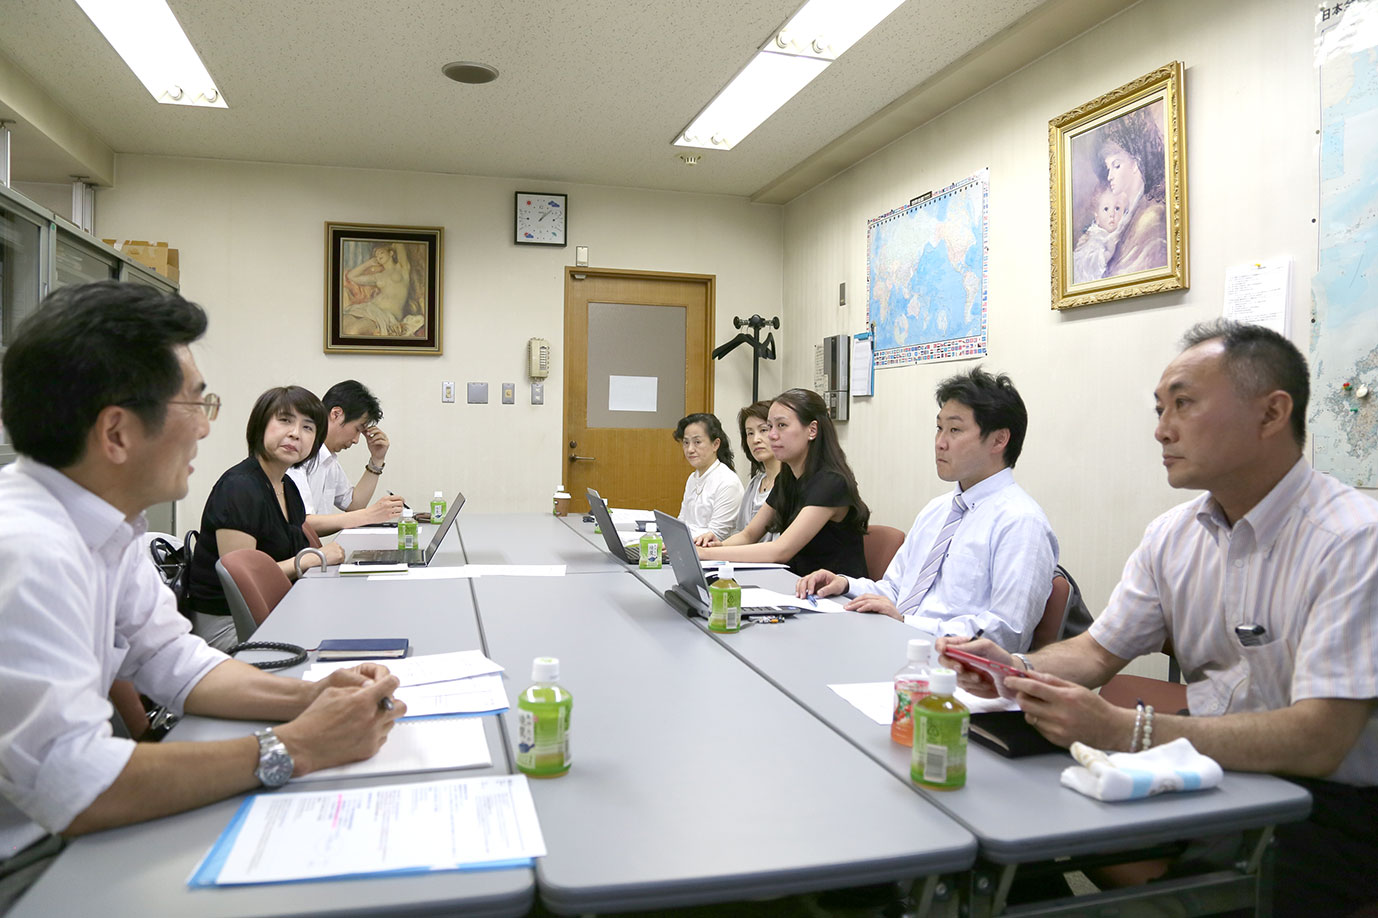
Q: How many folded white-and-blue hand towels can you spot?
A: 1